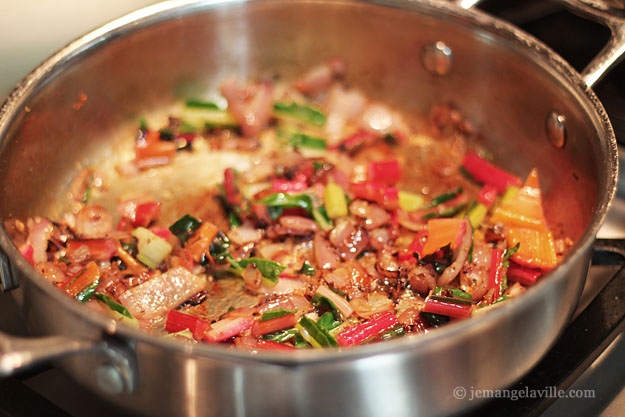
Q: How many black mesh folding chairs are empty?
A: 0